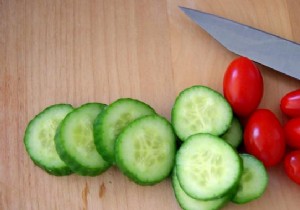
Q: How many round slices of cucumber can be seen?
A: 9